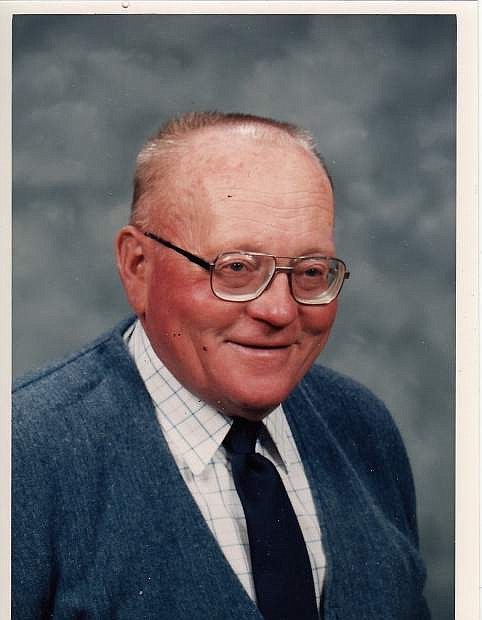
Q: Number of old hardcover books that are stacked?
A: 0